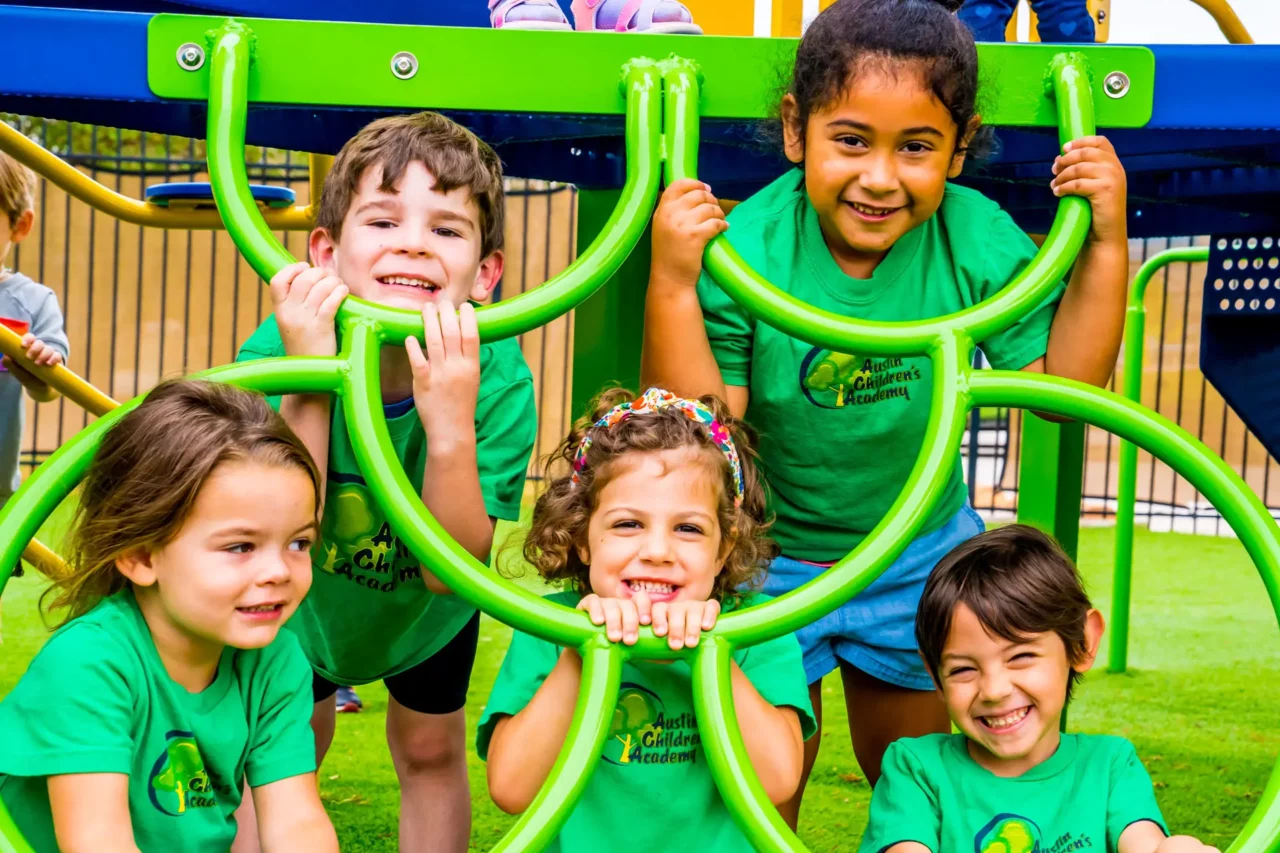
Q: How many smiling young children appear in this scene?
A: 5